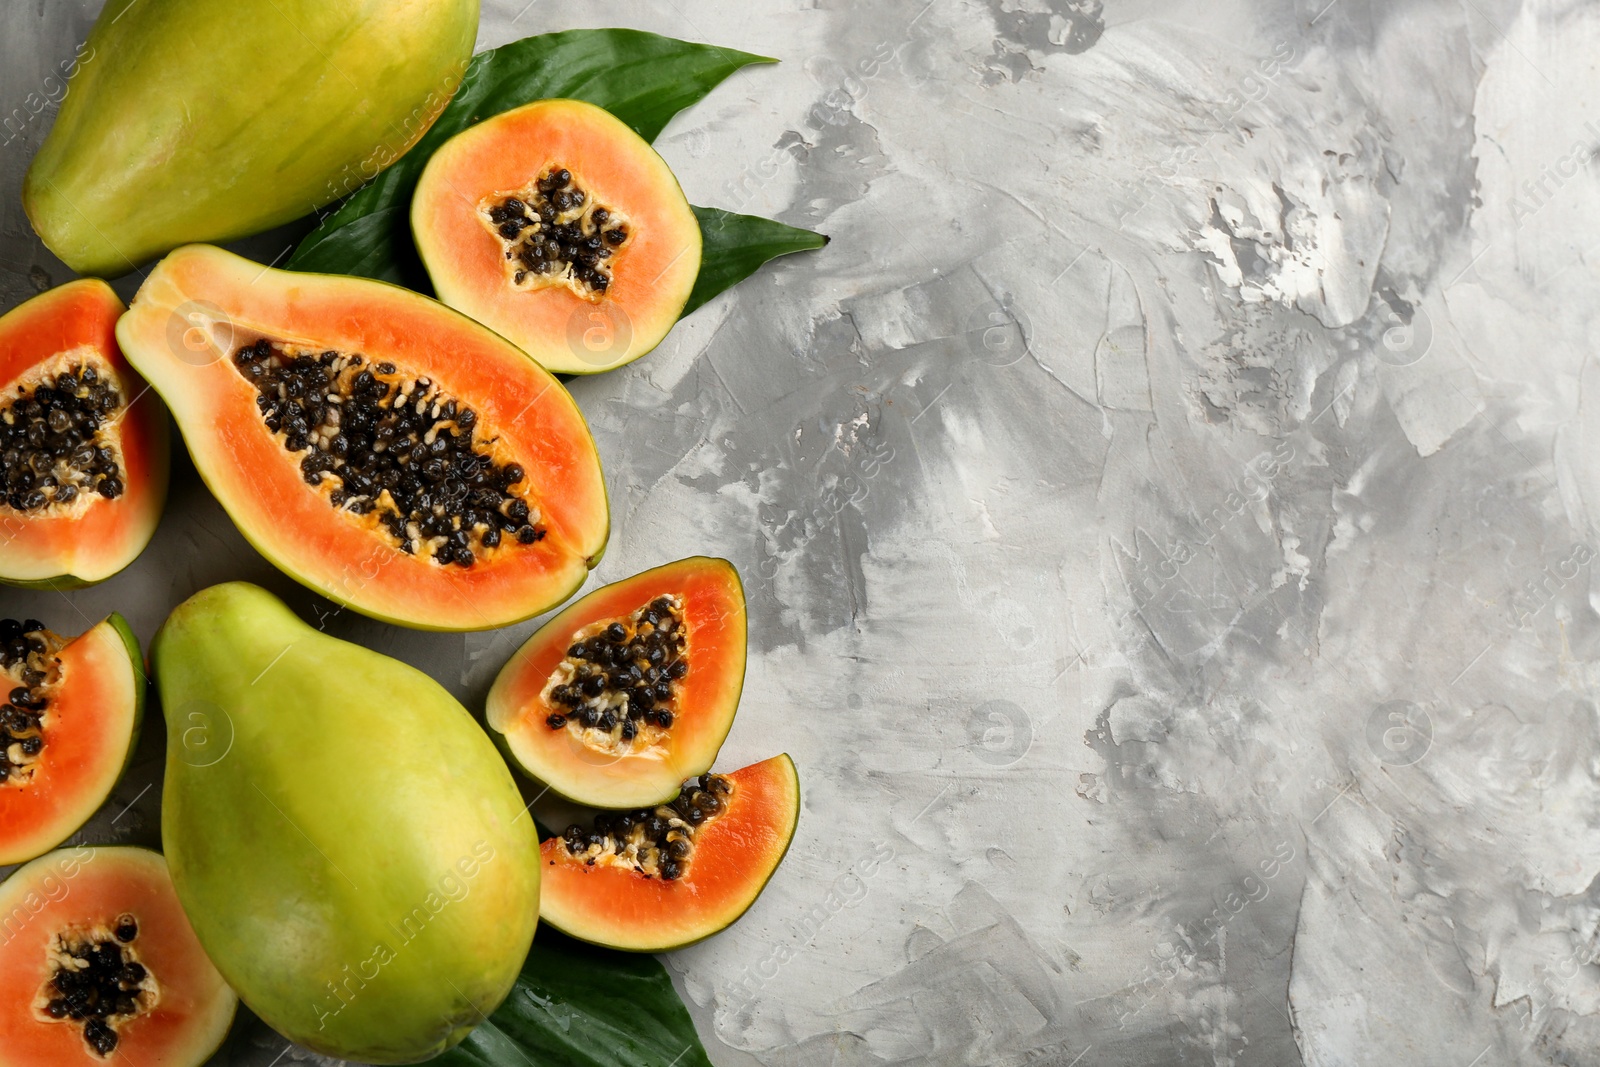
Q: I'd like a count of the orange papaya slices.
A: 7